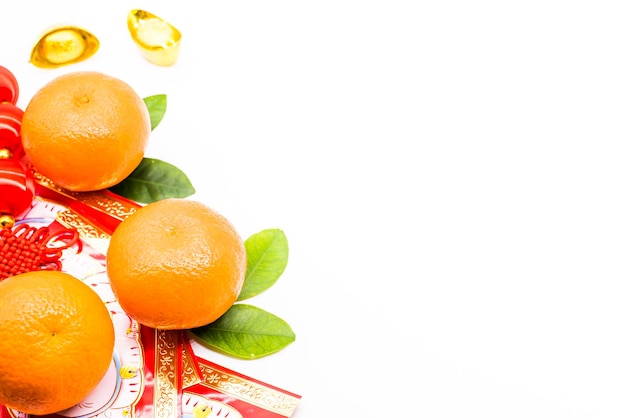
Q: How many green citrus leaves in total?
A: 4